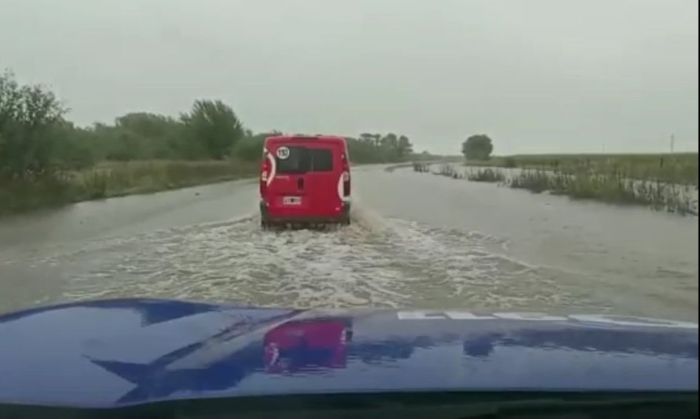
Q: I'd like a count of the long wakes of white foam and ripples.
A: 1